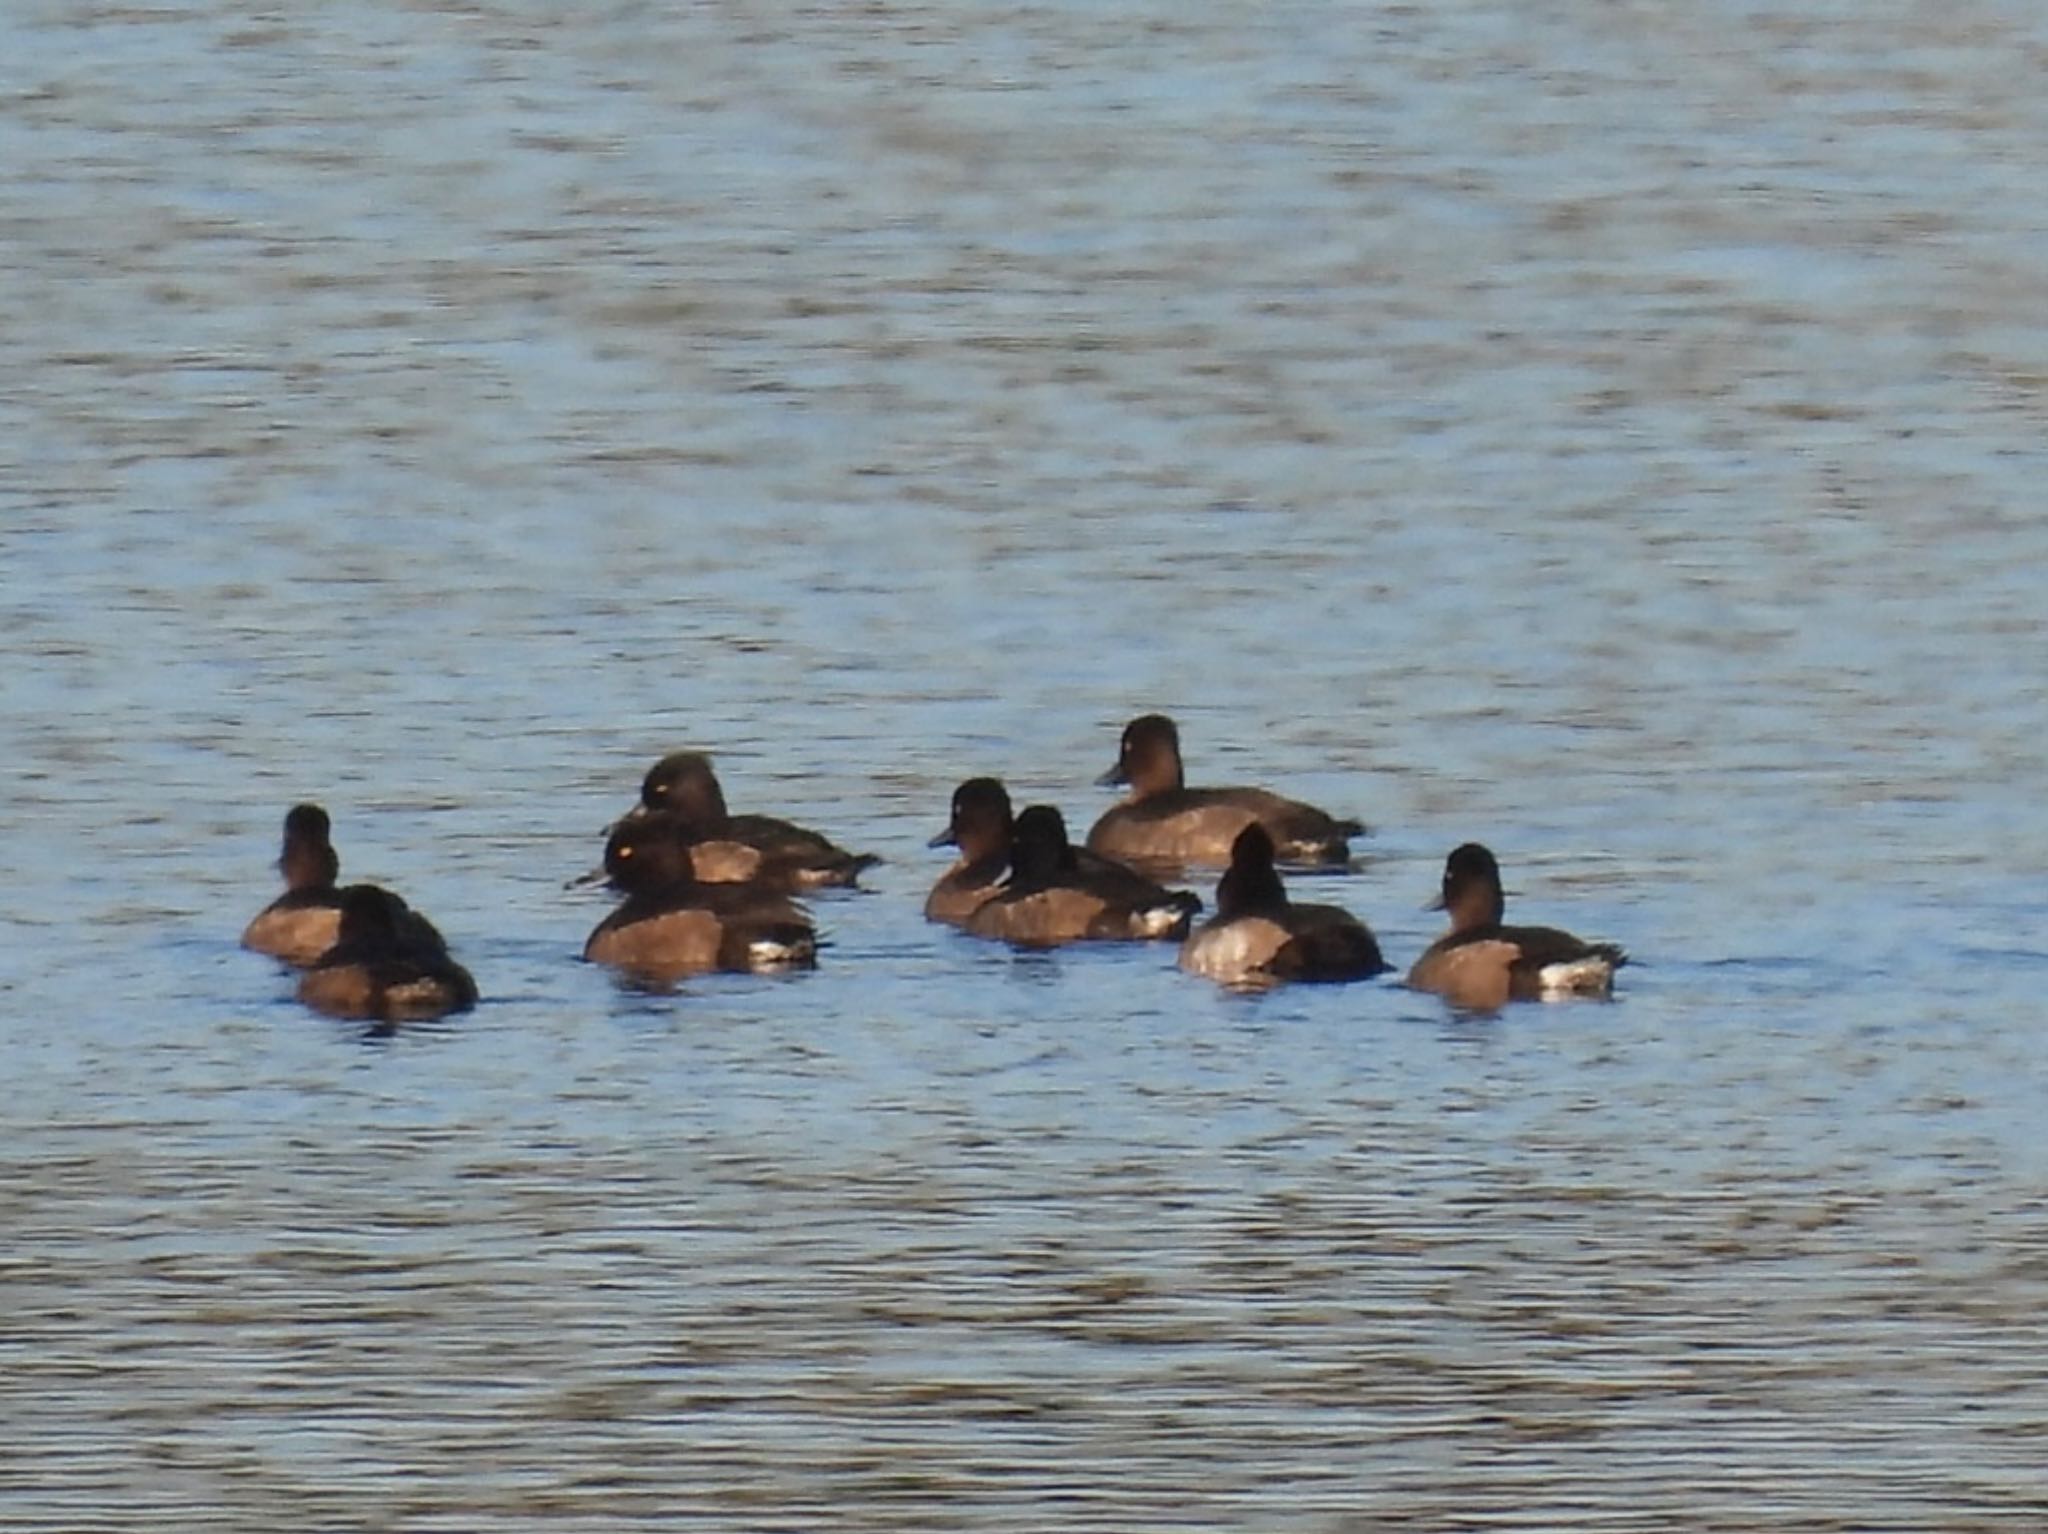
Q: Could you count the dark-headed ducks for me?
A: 9